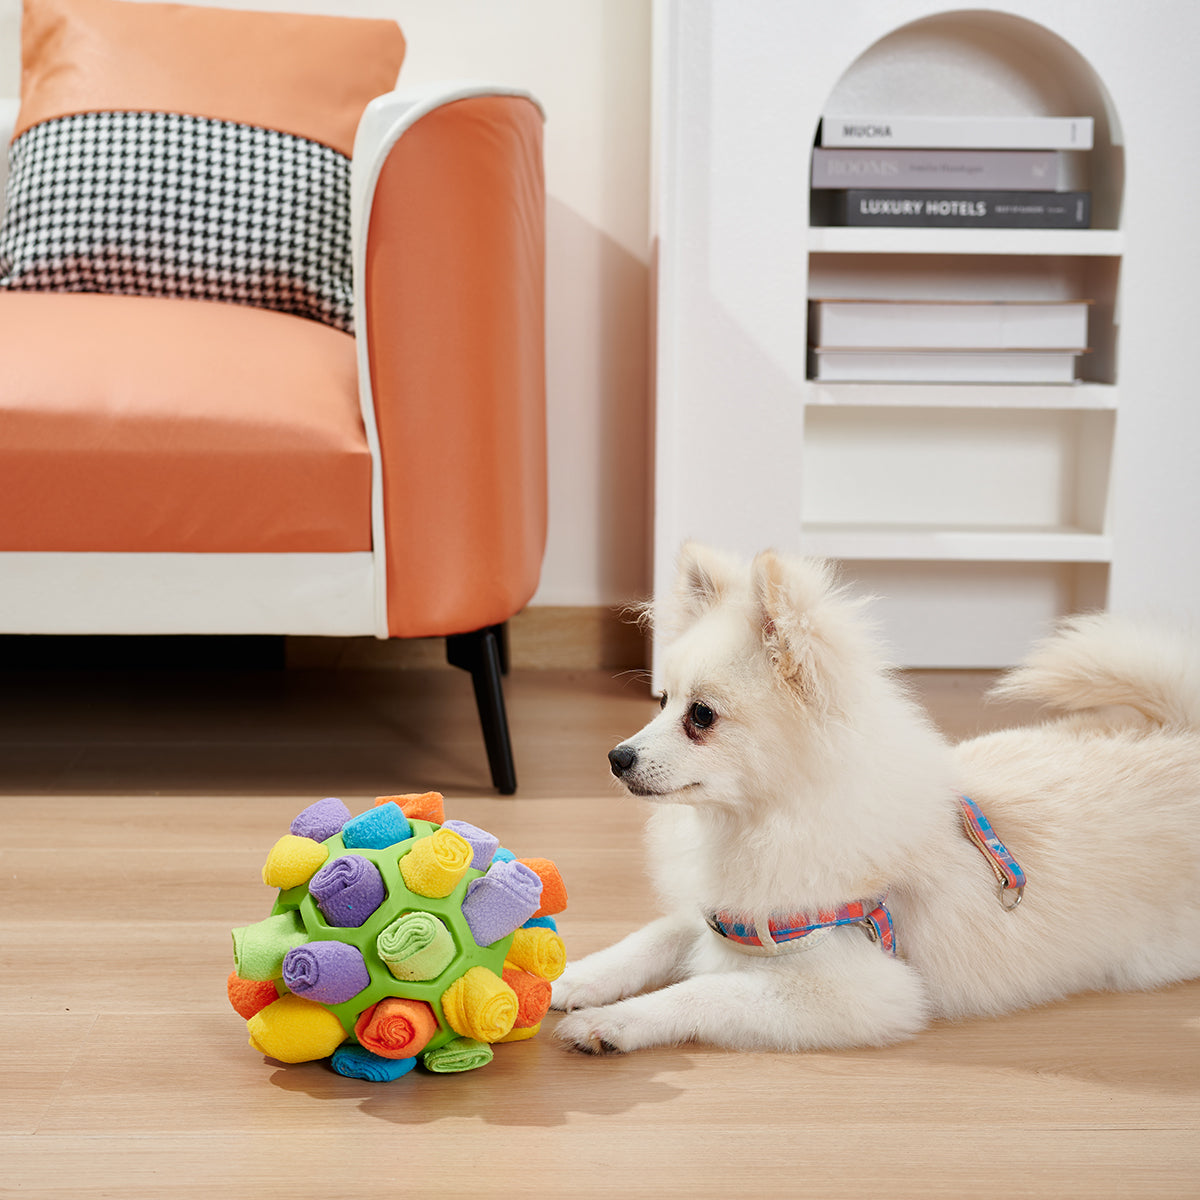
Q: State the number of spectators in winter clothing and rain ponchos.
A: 0